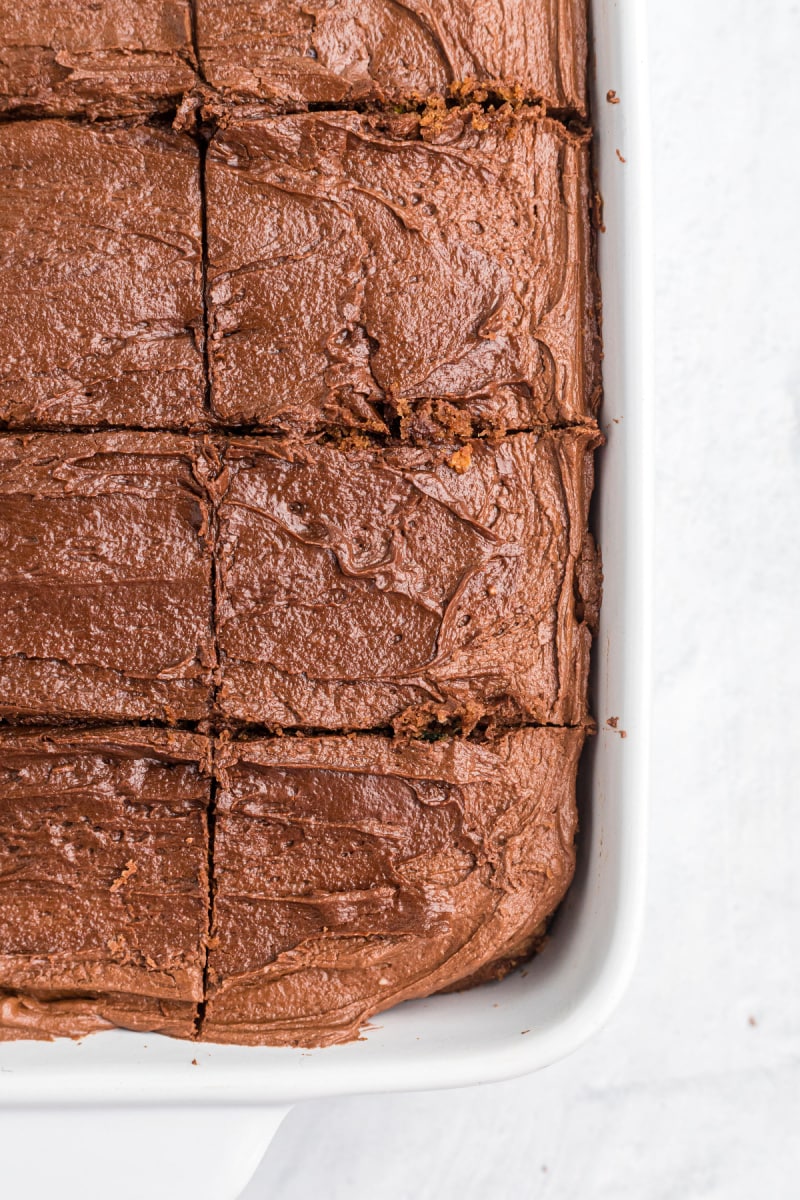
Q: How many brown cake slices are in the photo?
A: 8